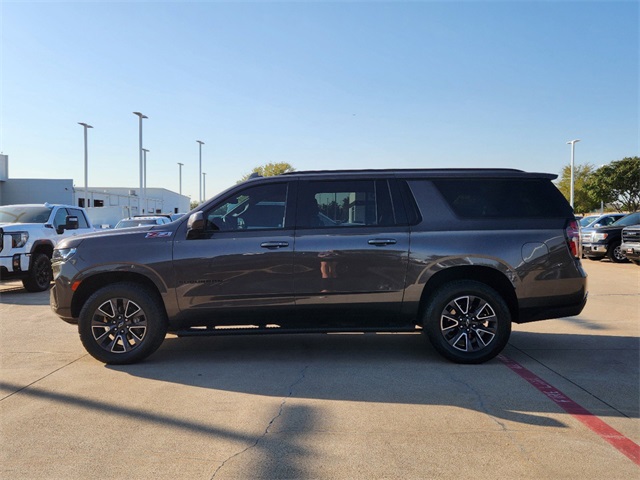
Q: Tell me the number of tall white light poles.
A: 7